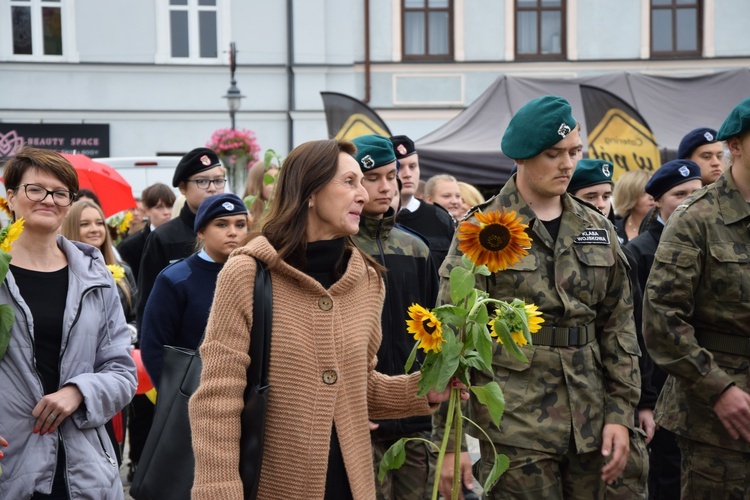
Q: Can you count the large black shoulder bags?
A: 1